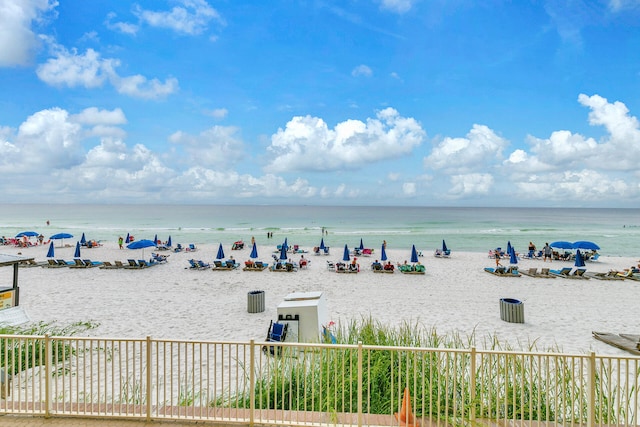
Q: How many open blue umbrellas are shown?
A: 5